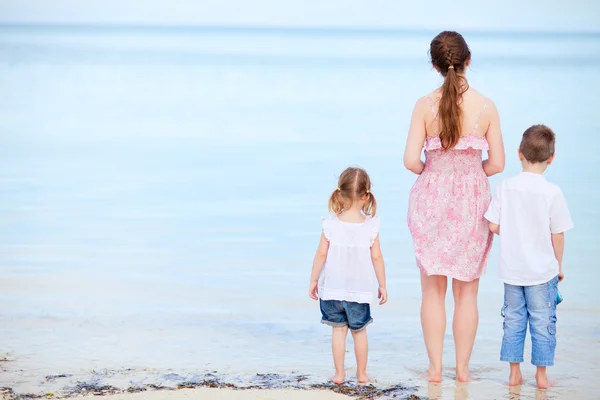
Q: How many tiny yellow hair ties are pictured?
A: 2